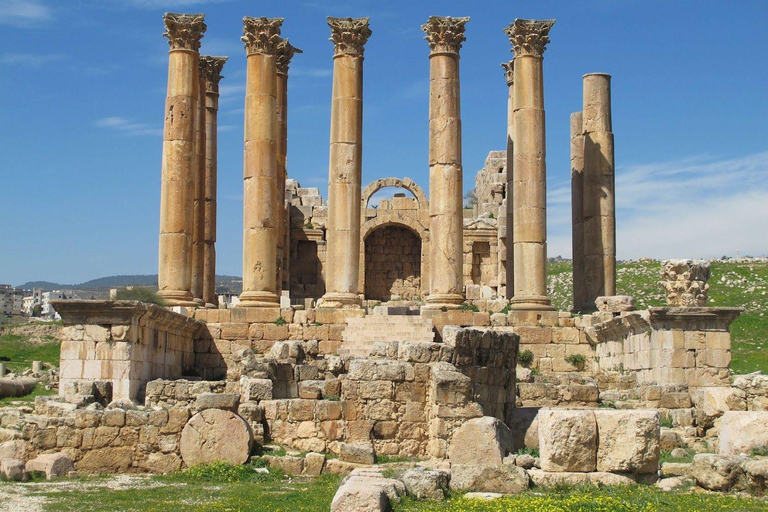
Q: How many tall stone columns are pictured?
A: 11